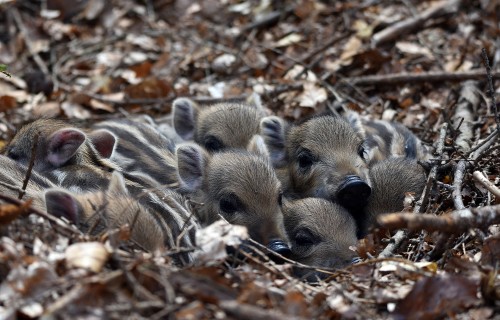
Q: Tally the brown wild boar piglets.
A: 7